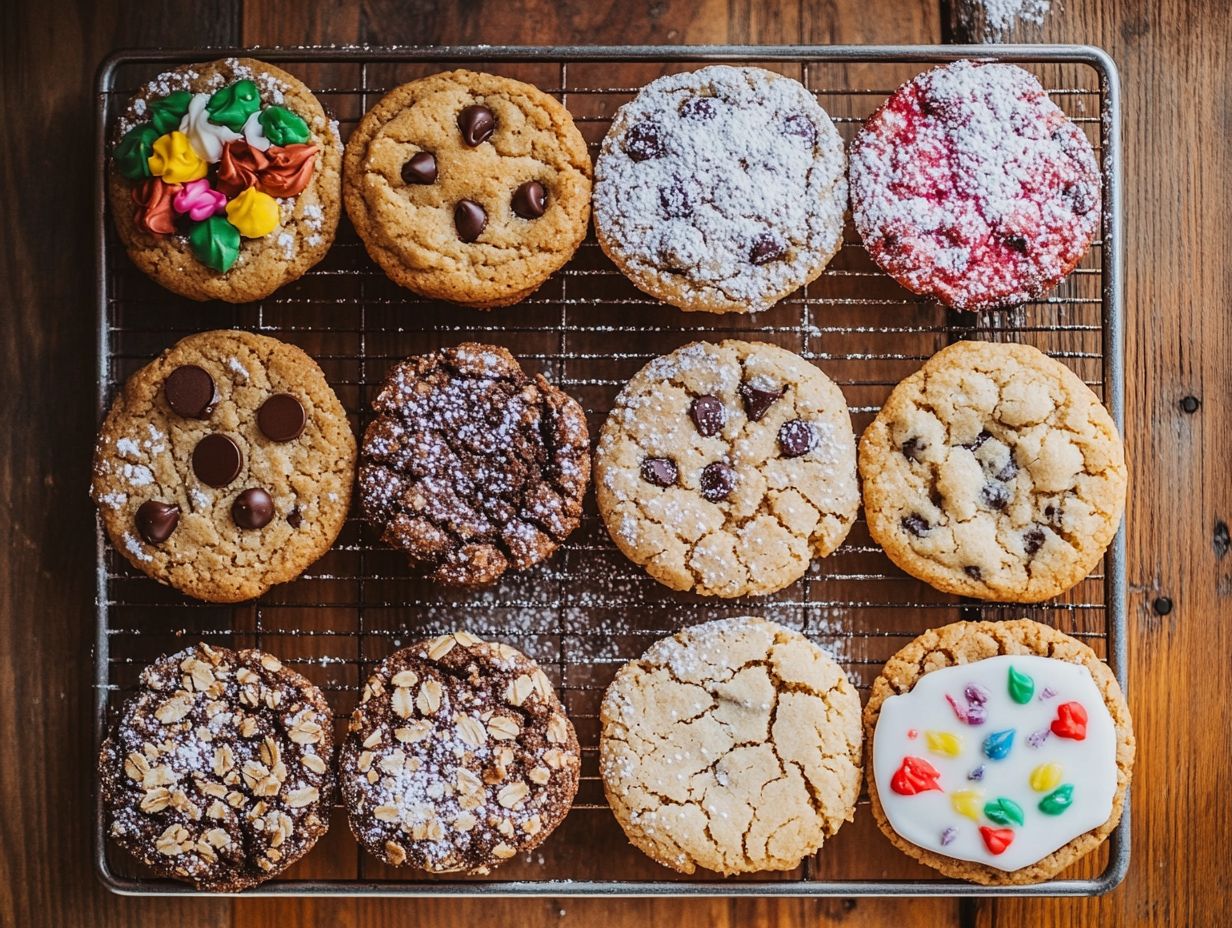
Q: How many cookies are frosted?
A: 2